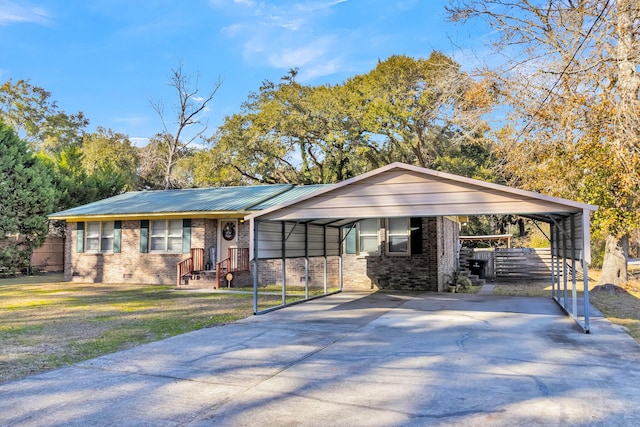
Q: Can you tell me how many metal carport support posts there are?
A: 10